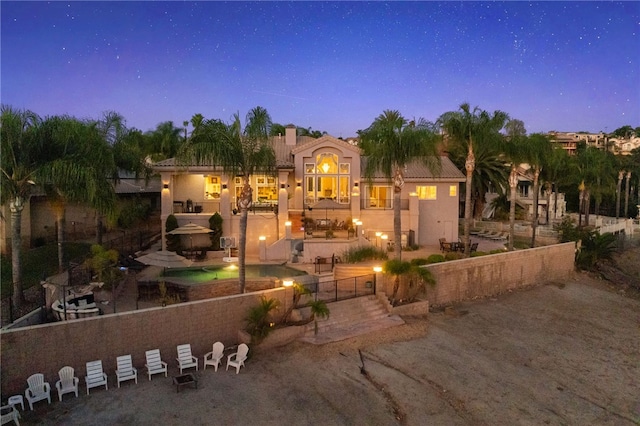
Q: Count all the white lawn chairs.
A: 9